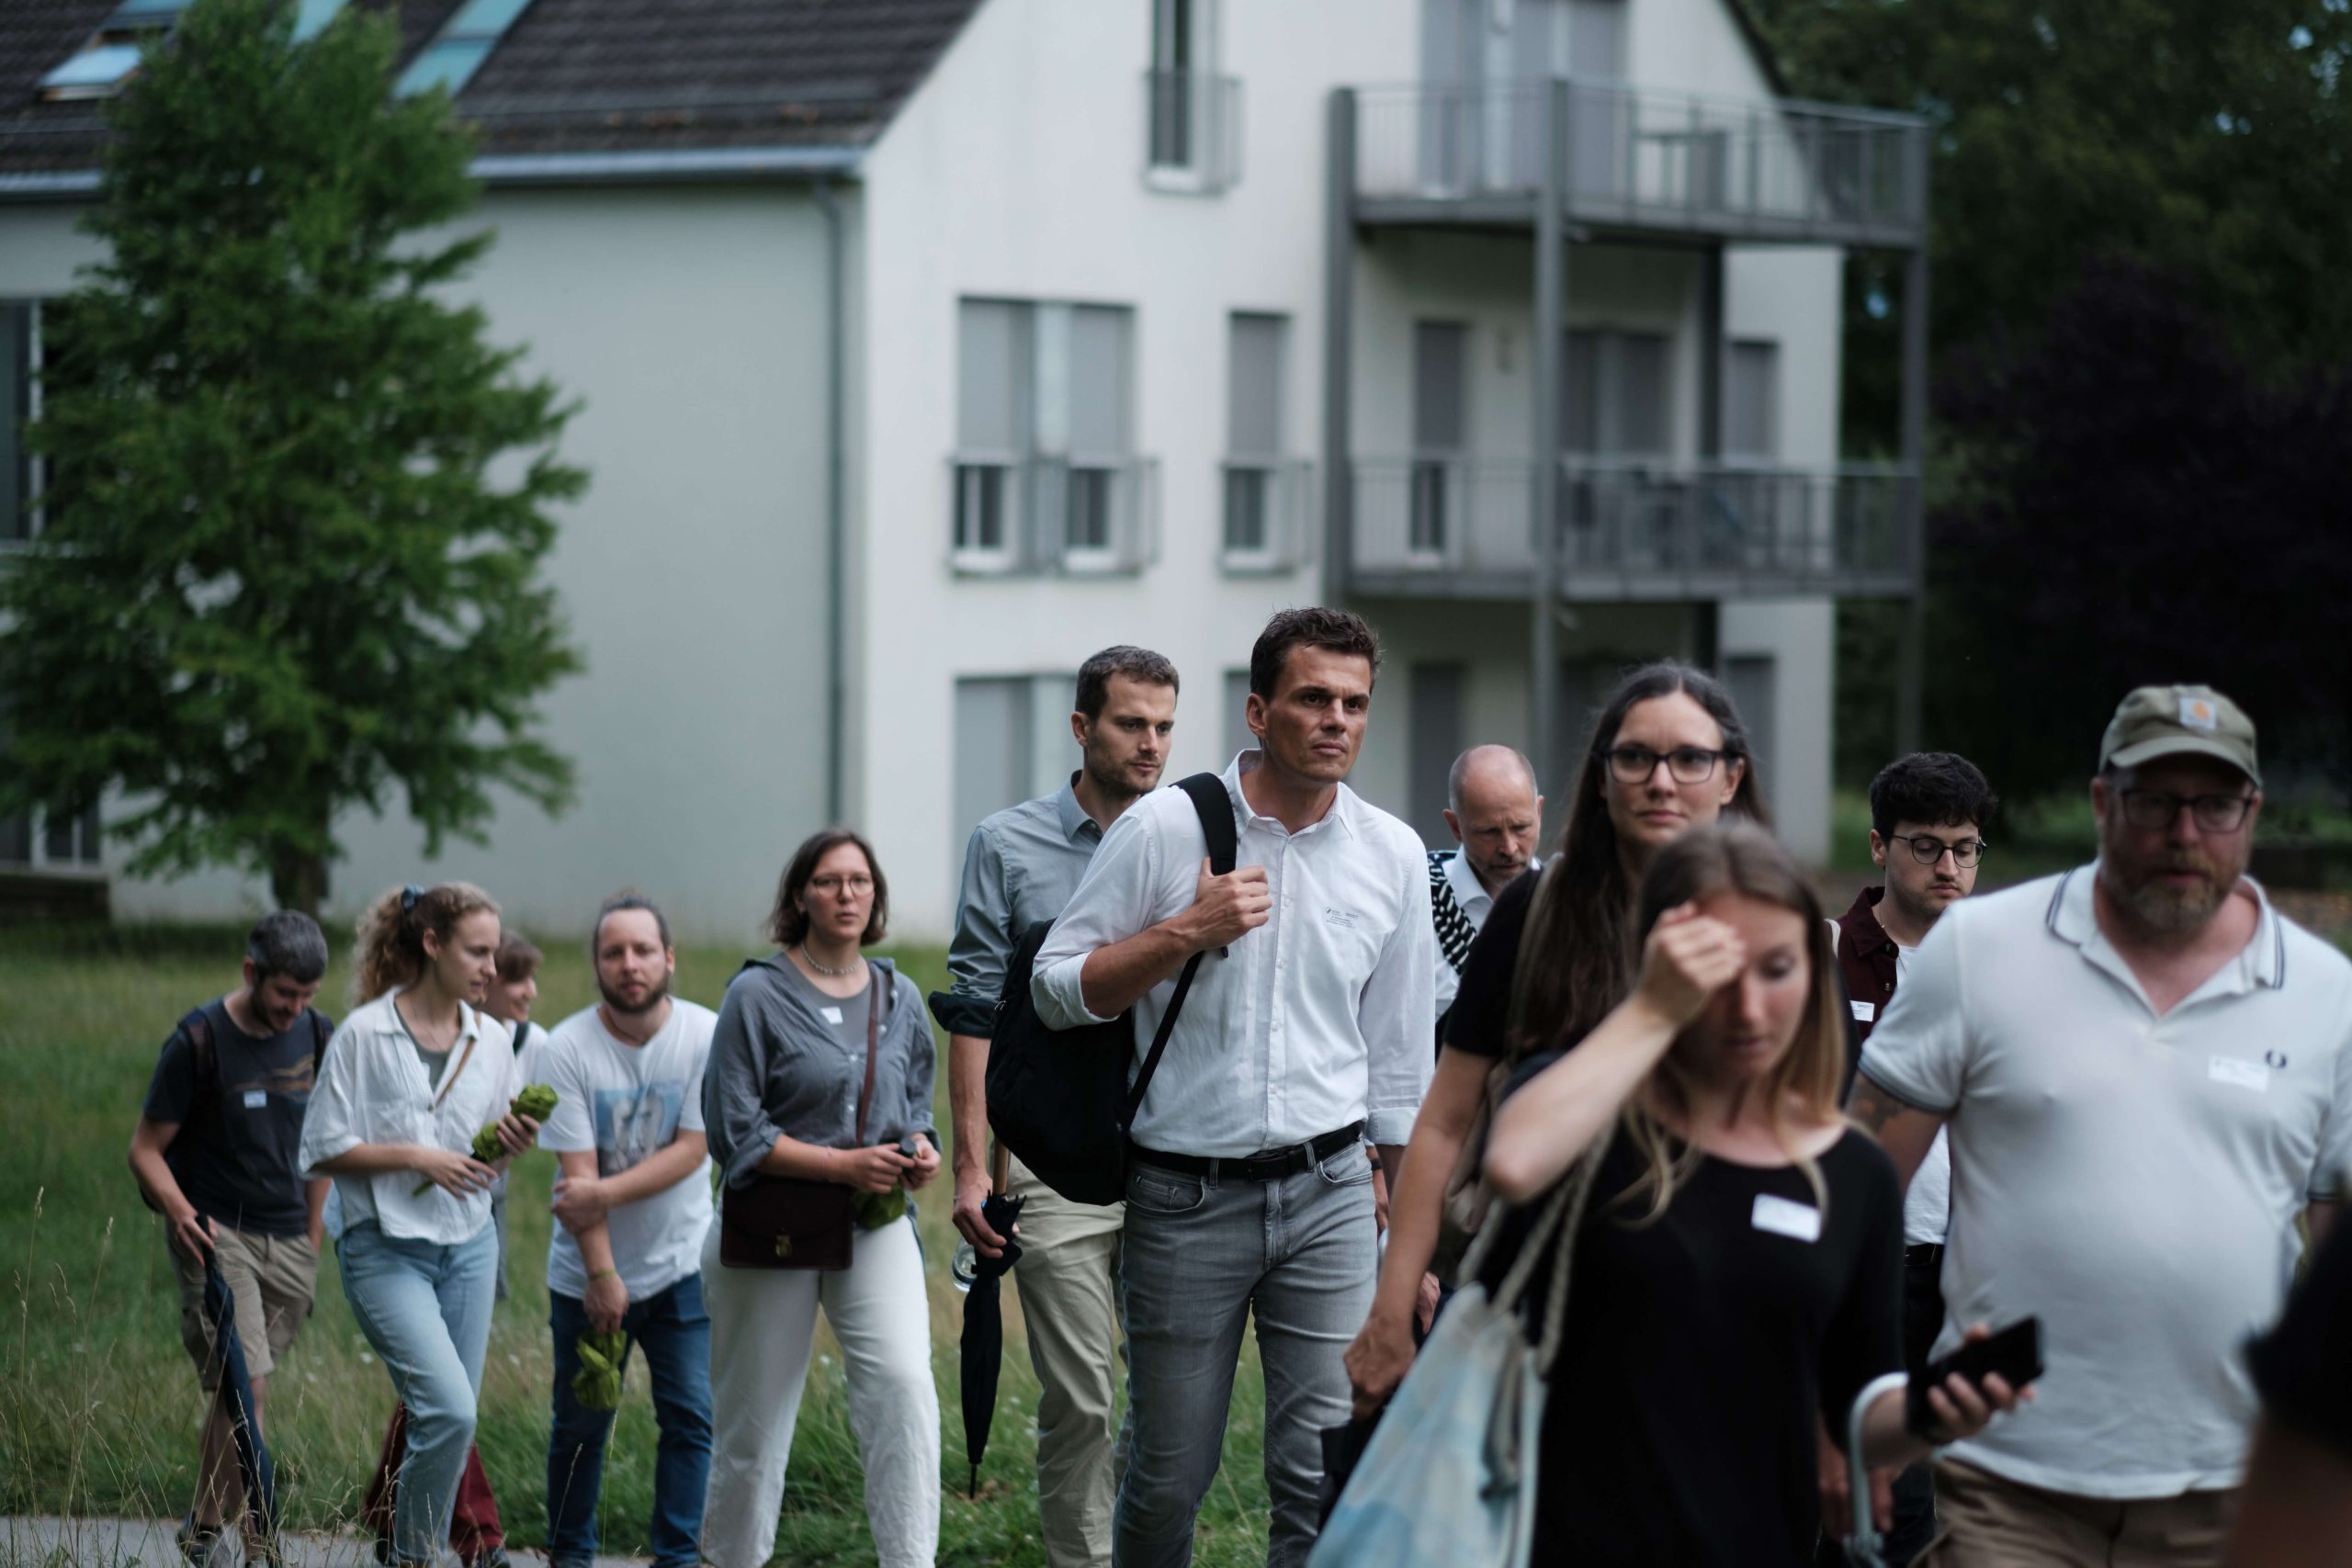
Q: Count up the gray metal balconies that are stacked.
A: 2